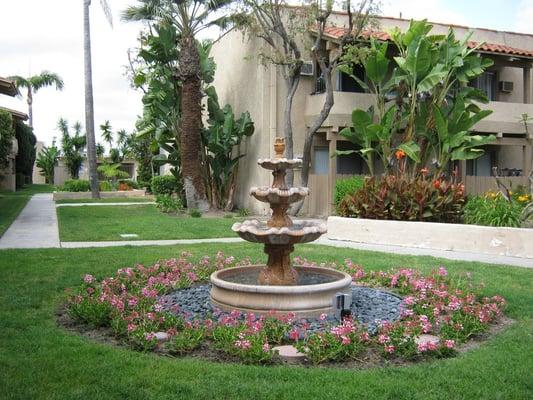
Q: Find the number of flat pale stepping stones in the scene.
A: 3